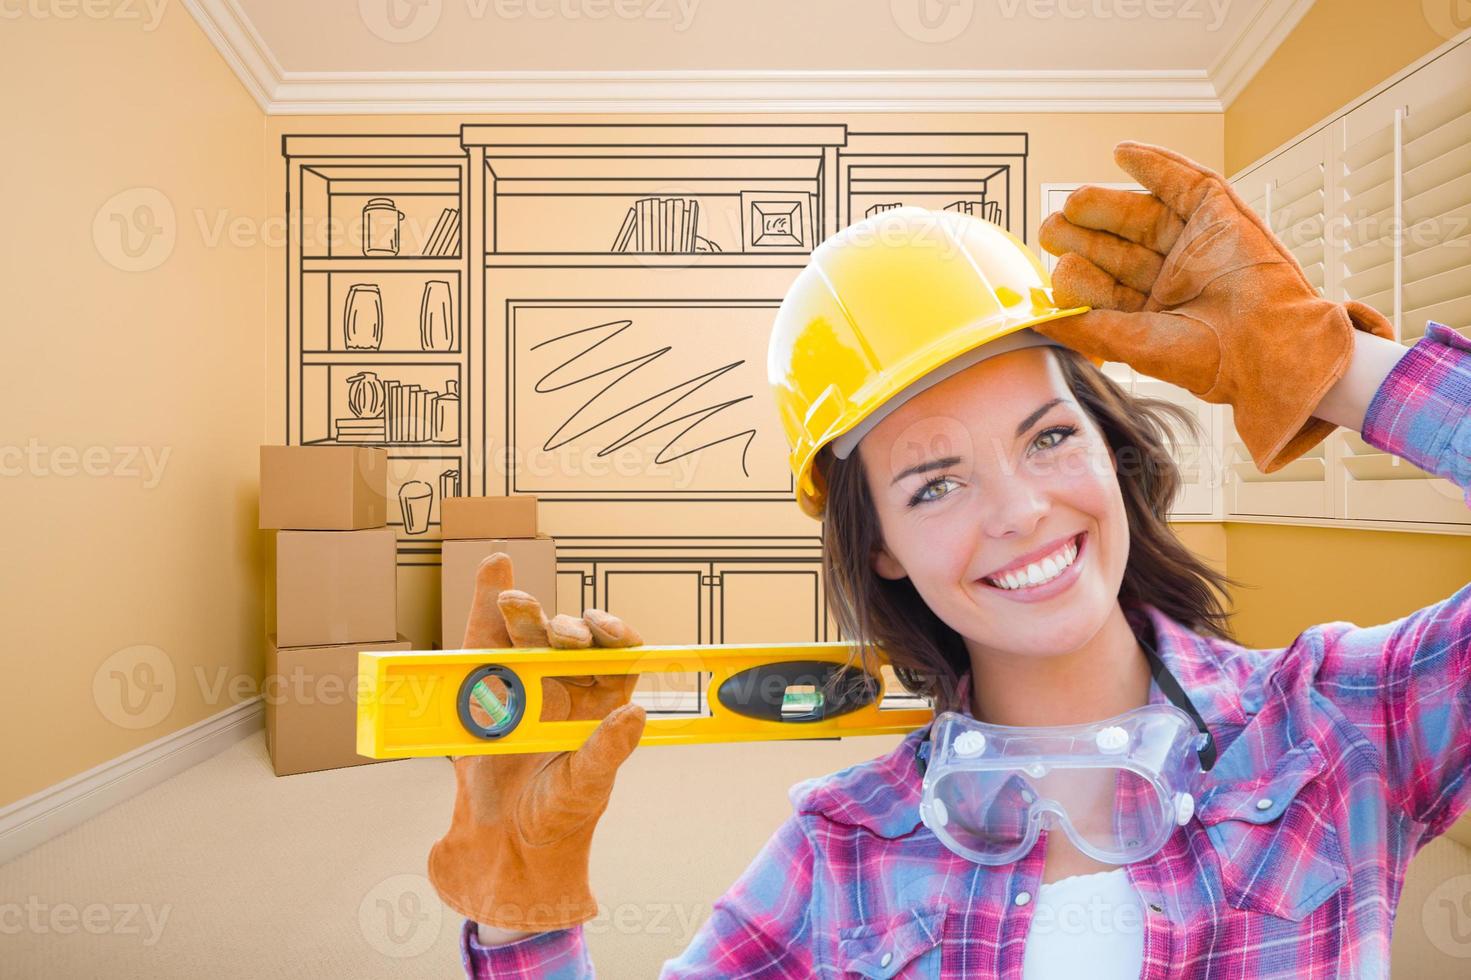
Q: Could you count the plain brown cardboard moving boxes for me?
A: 5